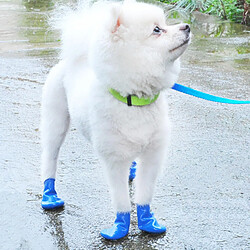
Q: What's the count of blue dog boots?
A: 4